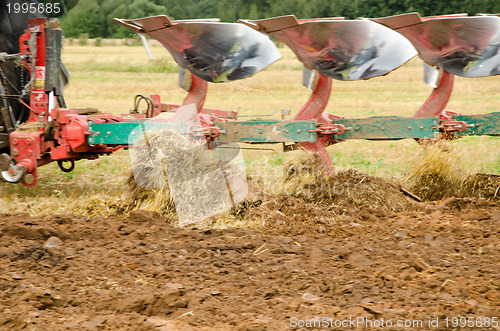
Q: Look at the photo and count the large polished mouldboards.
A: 3